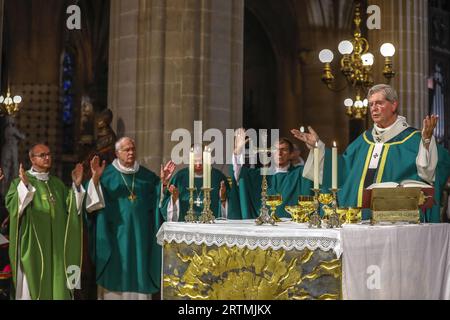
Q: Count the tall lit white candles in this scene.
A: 5